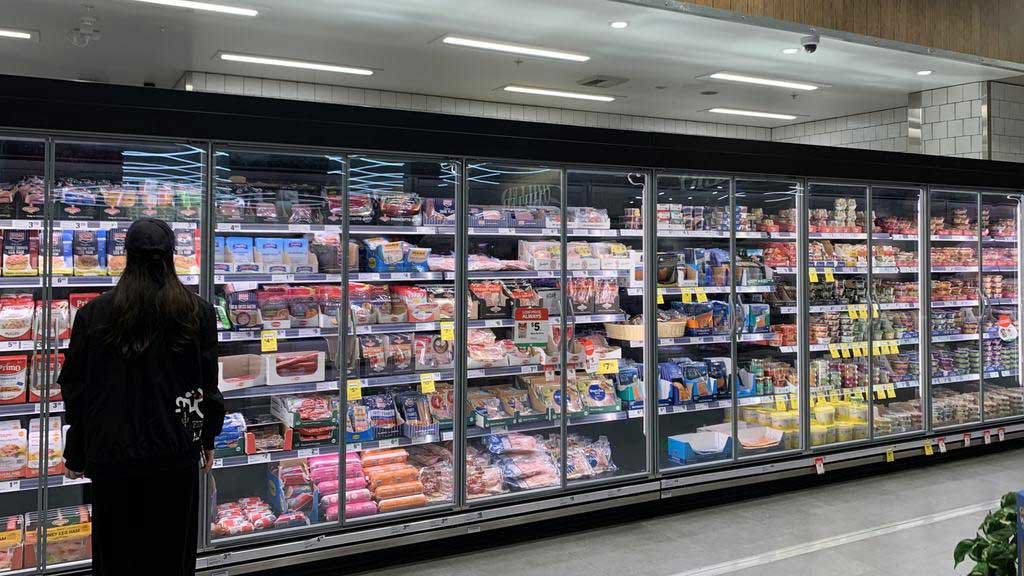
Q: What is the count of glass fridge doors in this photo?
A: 12